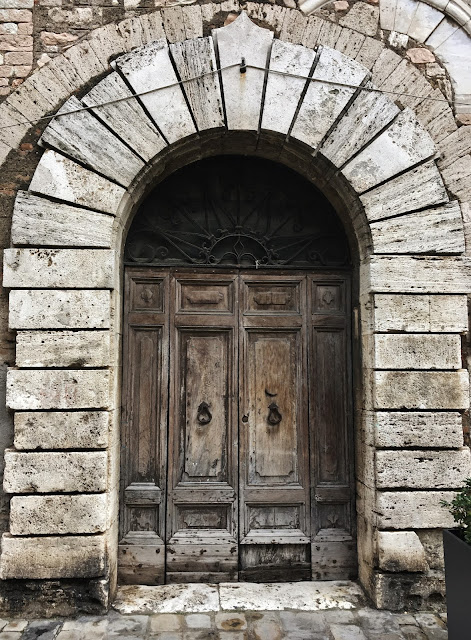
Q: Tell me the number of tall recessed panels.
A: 4